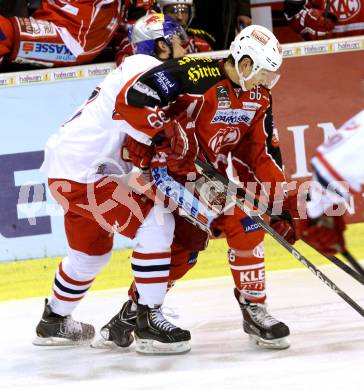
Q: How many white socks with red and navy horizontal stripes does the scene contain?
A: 2